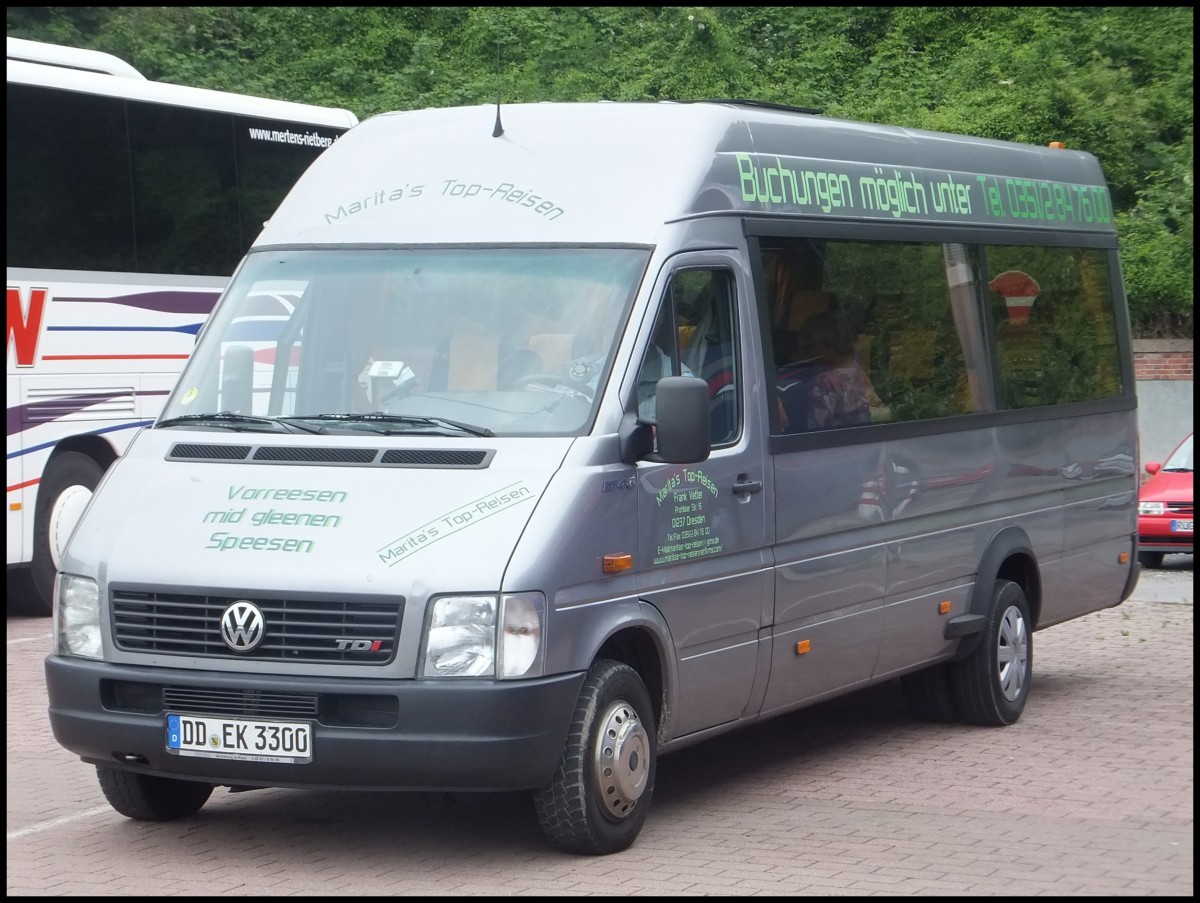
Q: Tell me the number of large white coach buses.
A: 1